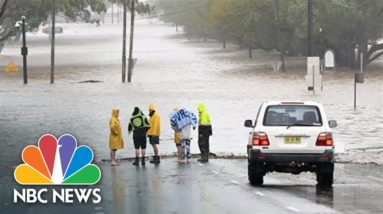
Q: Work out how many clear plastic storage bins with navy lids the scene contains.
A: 0